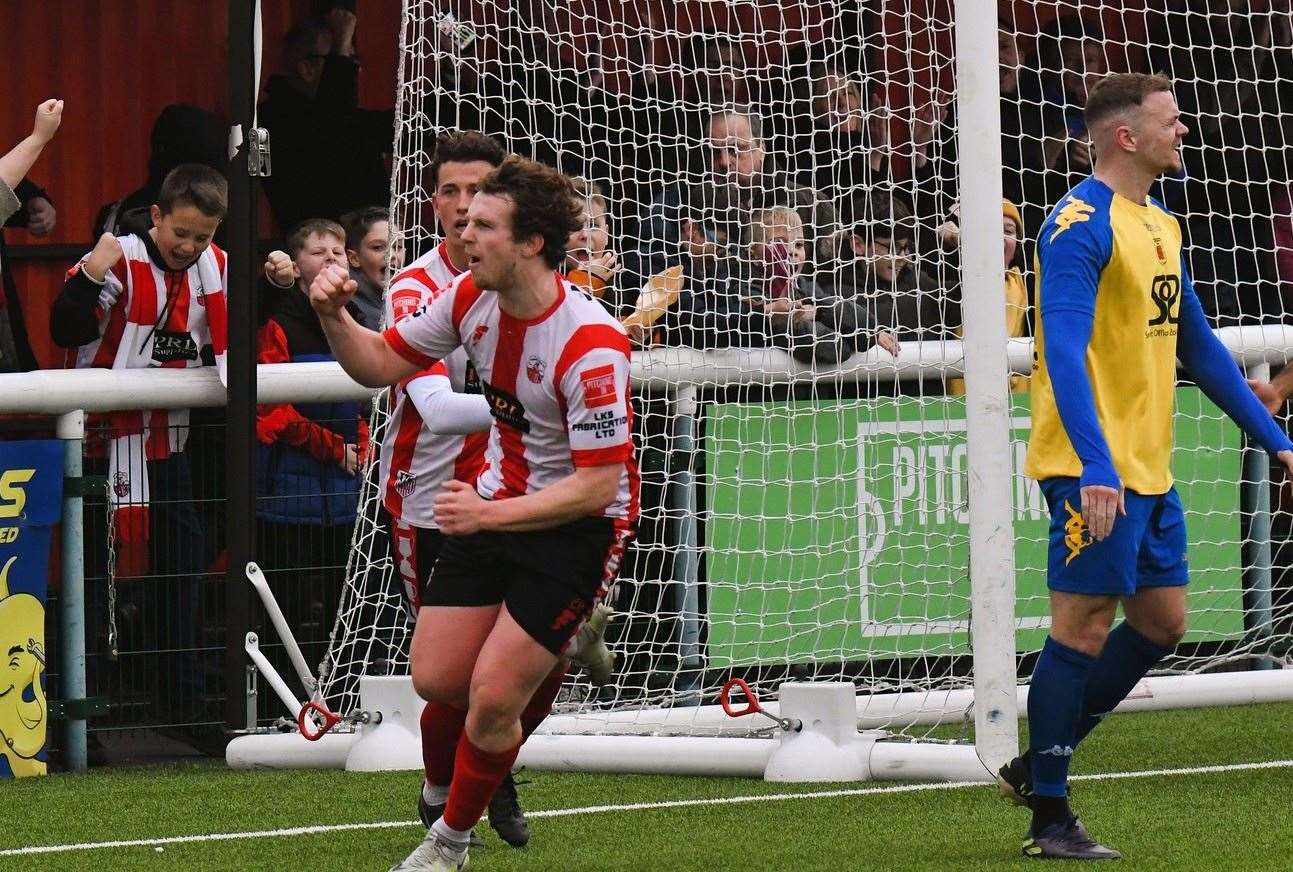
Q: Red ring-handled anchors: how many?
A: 2